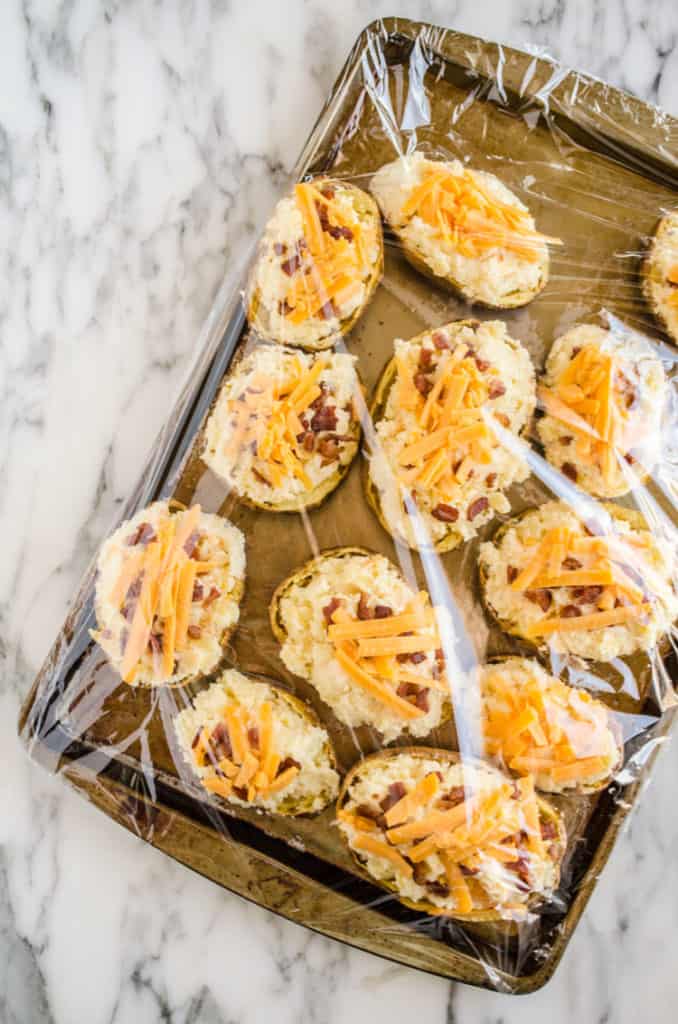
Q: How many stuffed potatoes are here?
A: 12